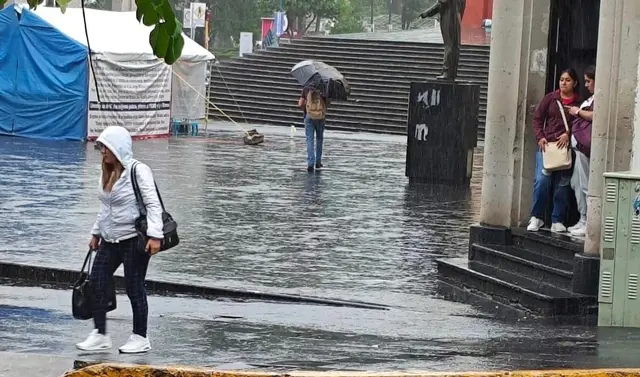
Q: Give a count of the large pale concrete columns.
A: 2